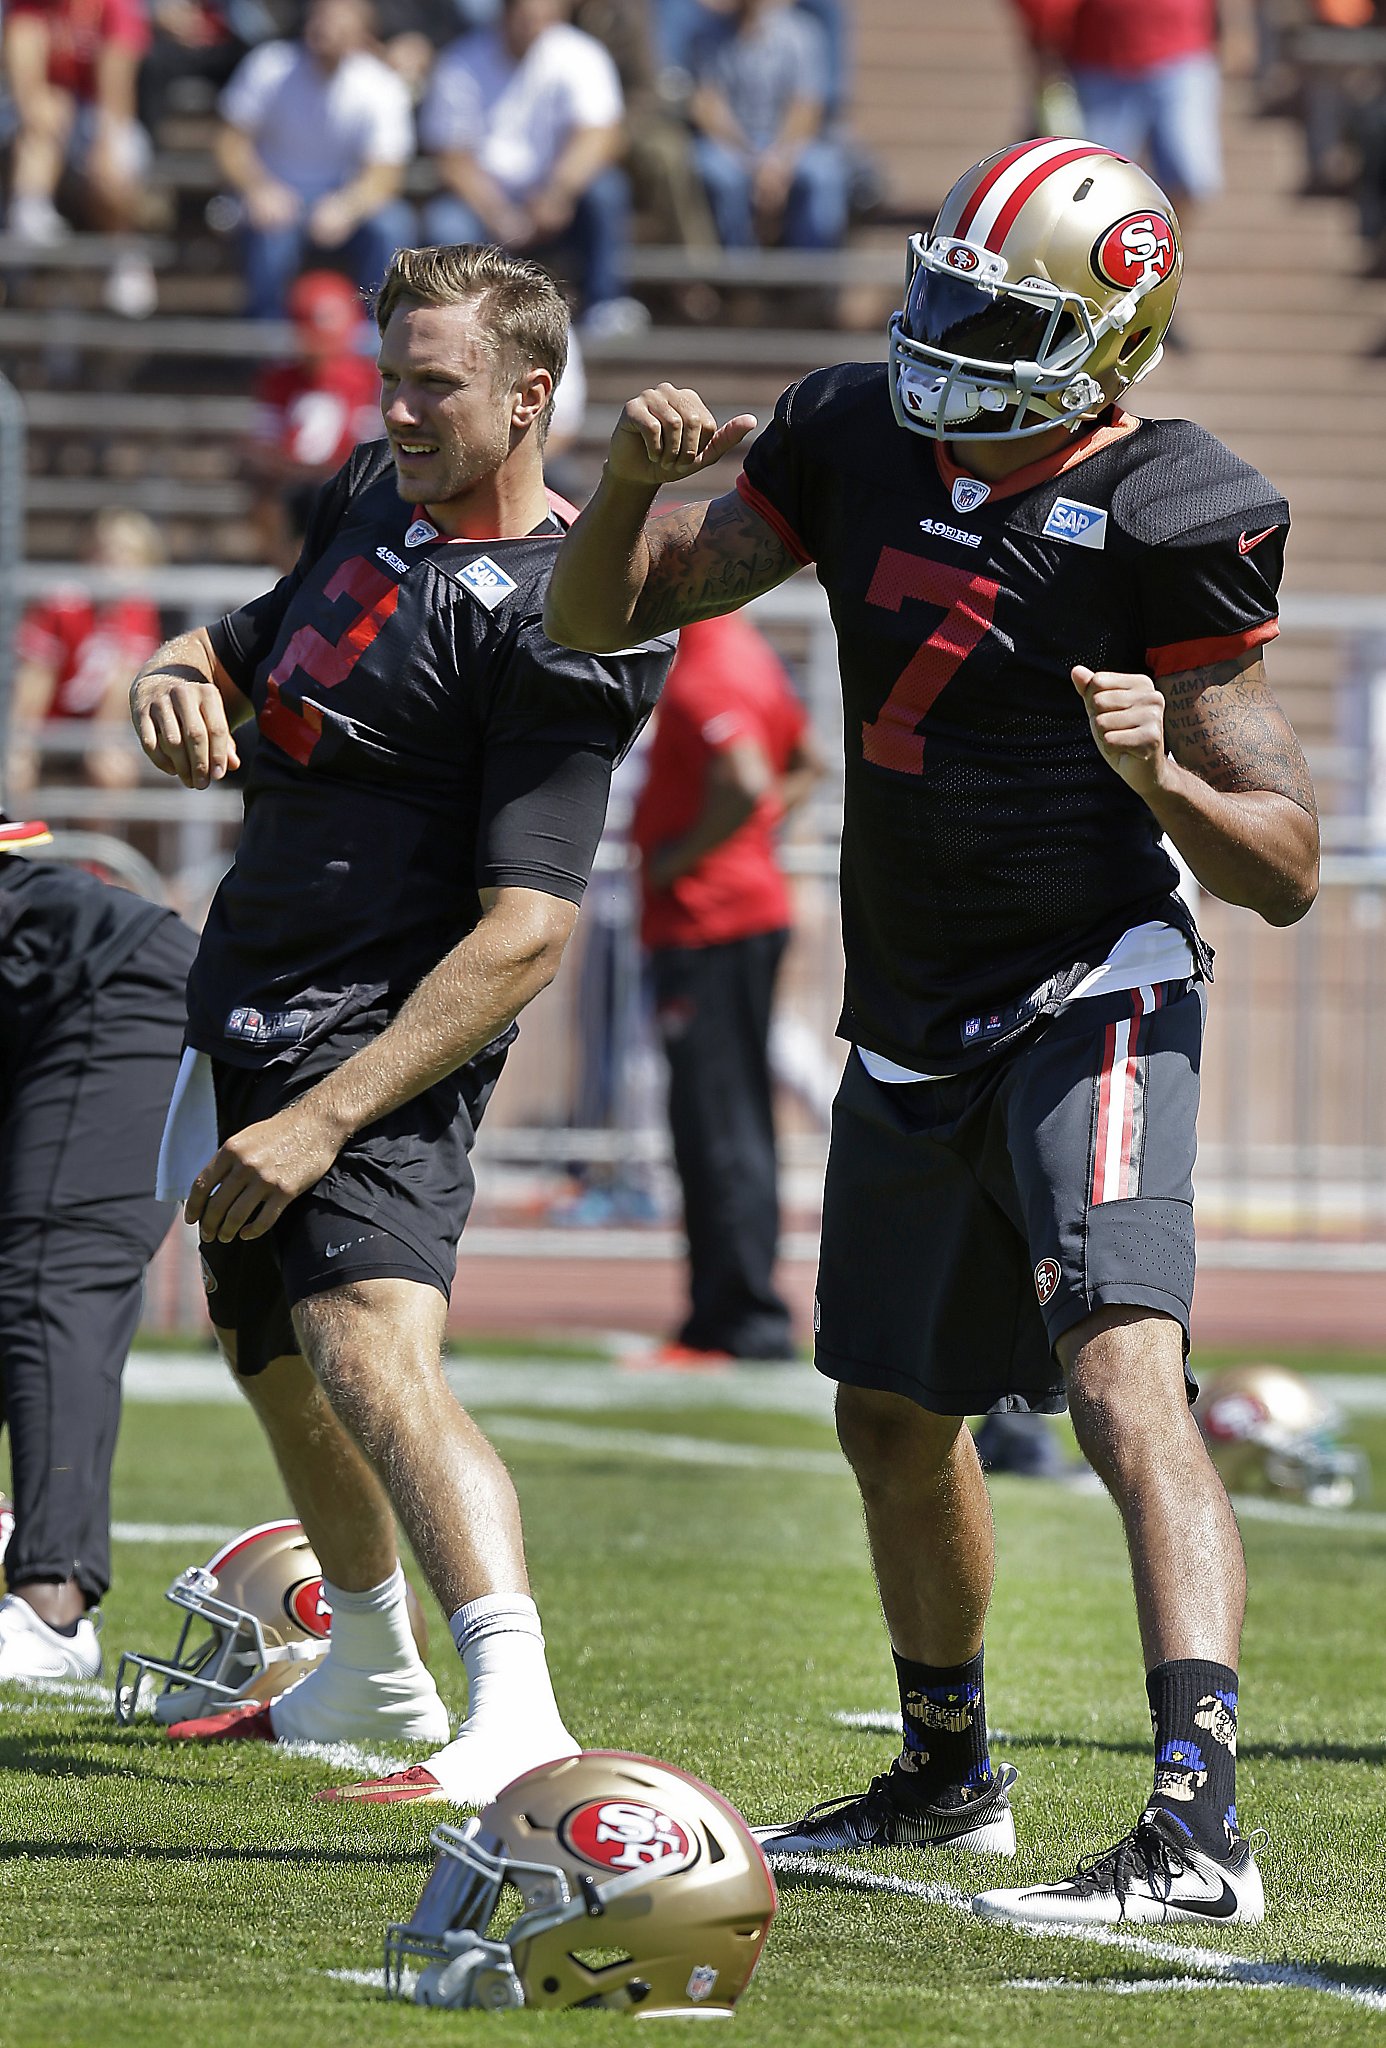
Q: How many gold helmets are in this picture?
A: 4